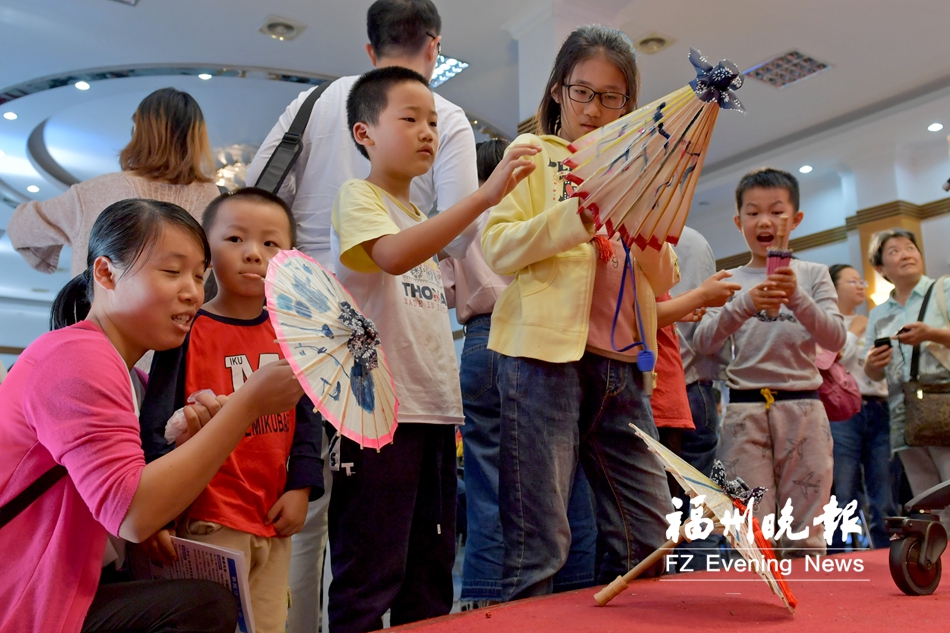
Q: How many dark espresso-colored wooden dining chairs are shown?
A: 0